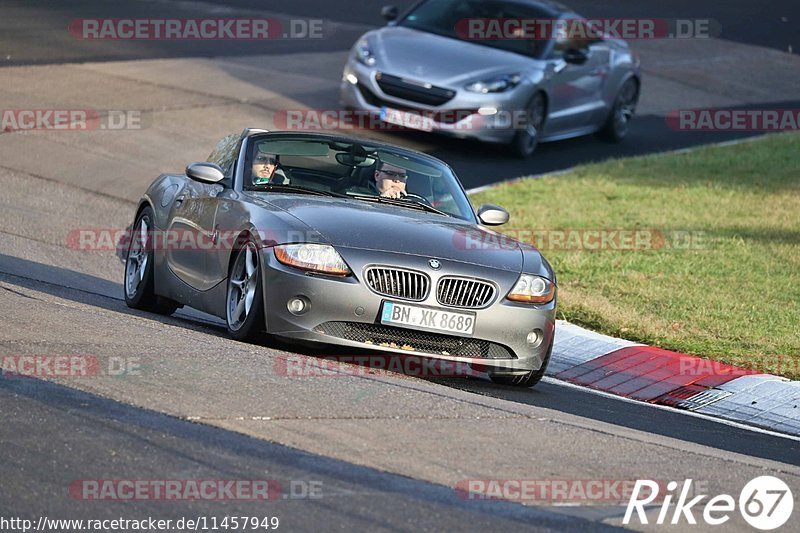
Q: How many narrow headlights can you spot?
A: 4